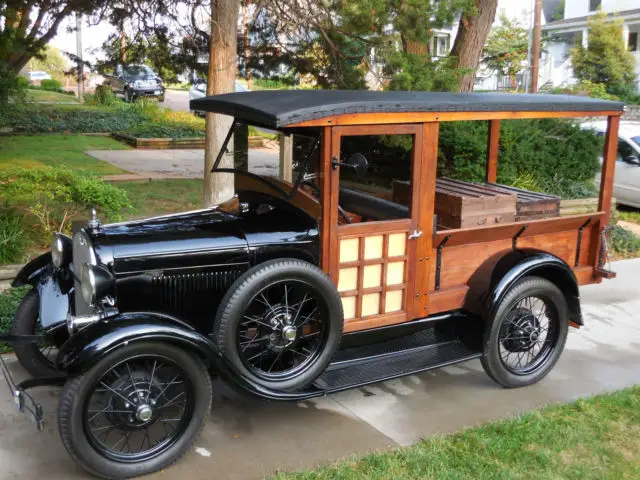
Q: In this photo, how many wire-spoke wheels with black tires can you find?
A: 4